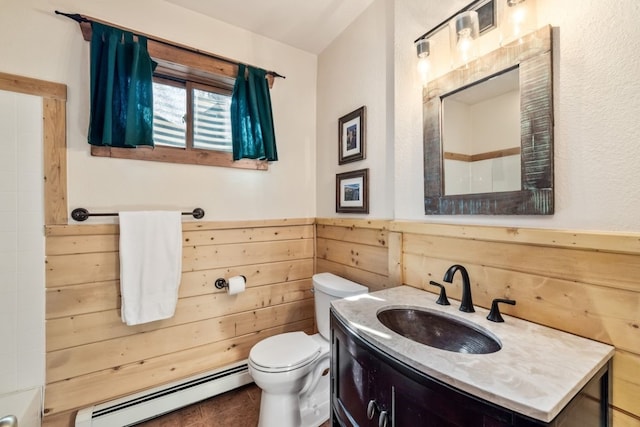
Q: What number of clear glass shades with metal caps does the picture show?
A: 3